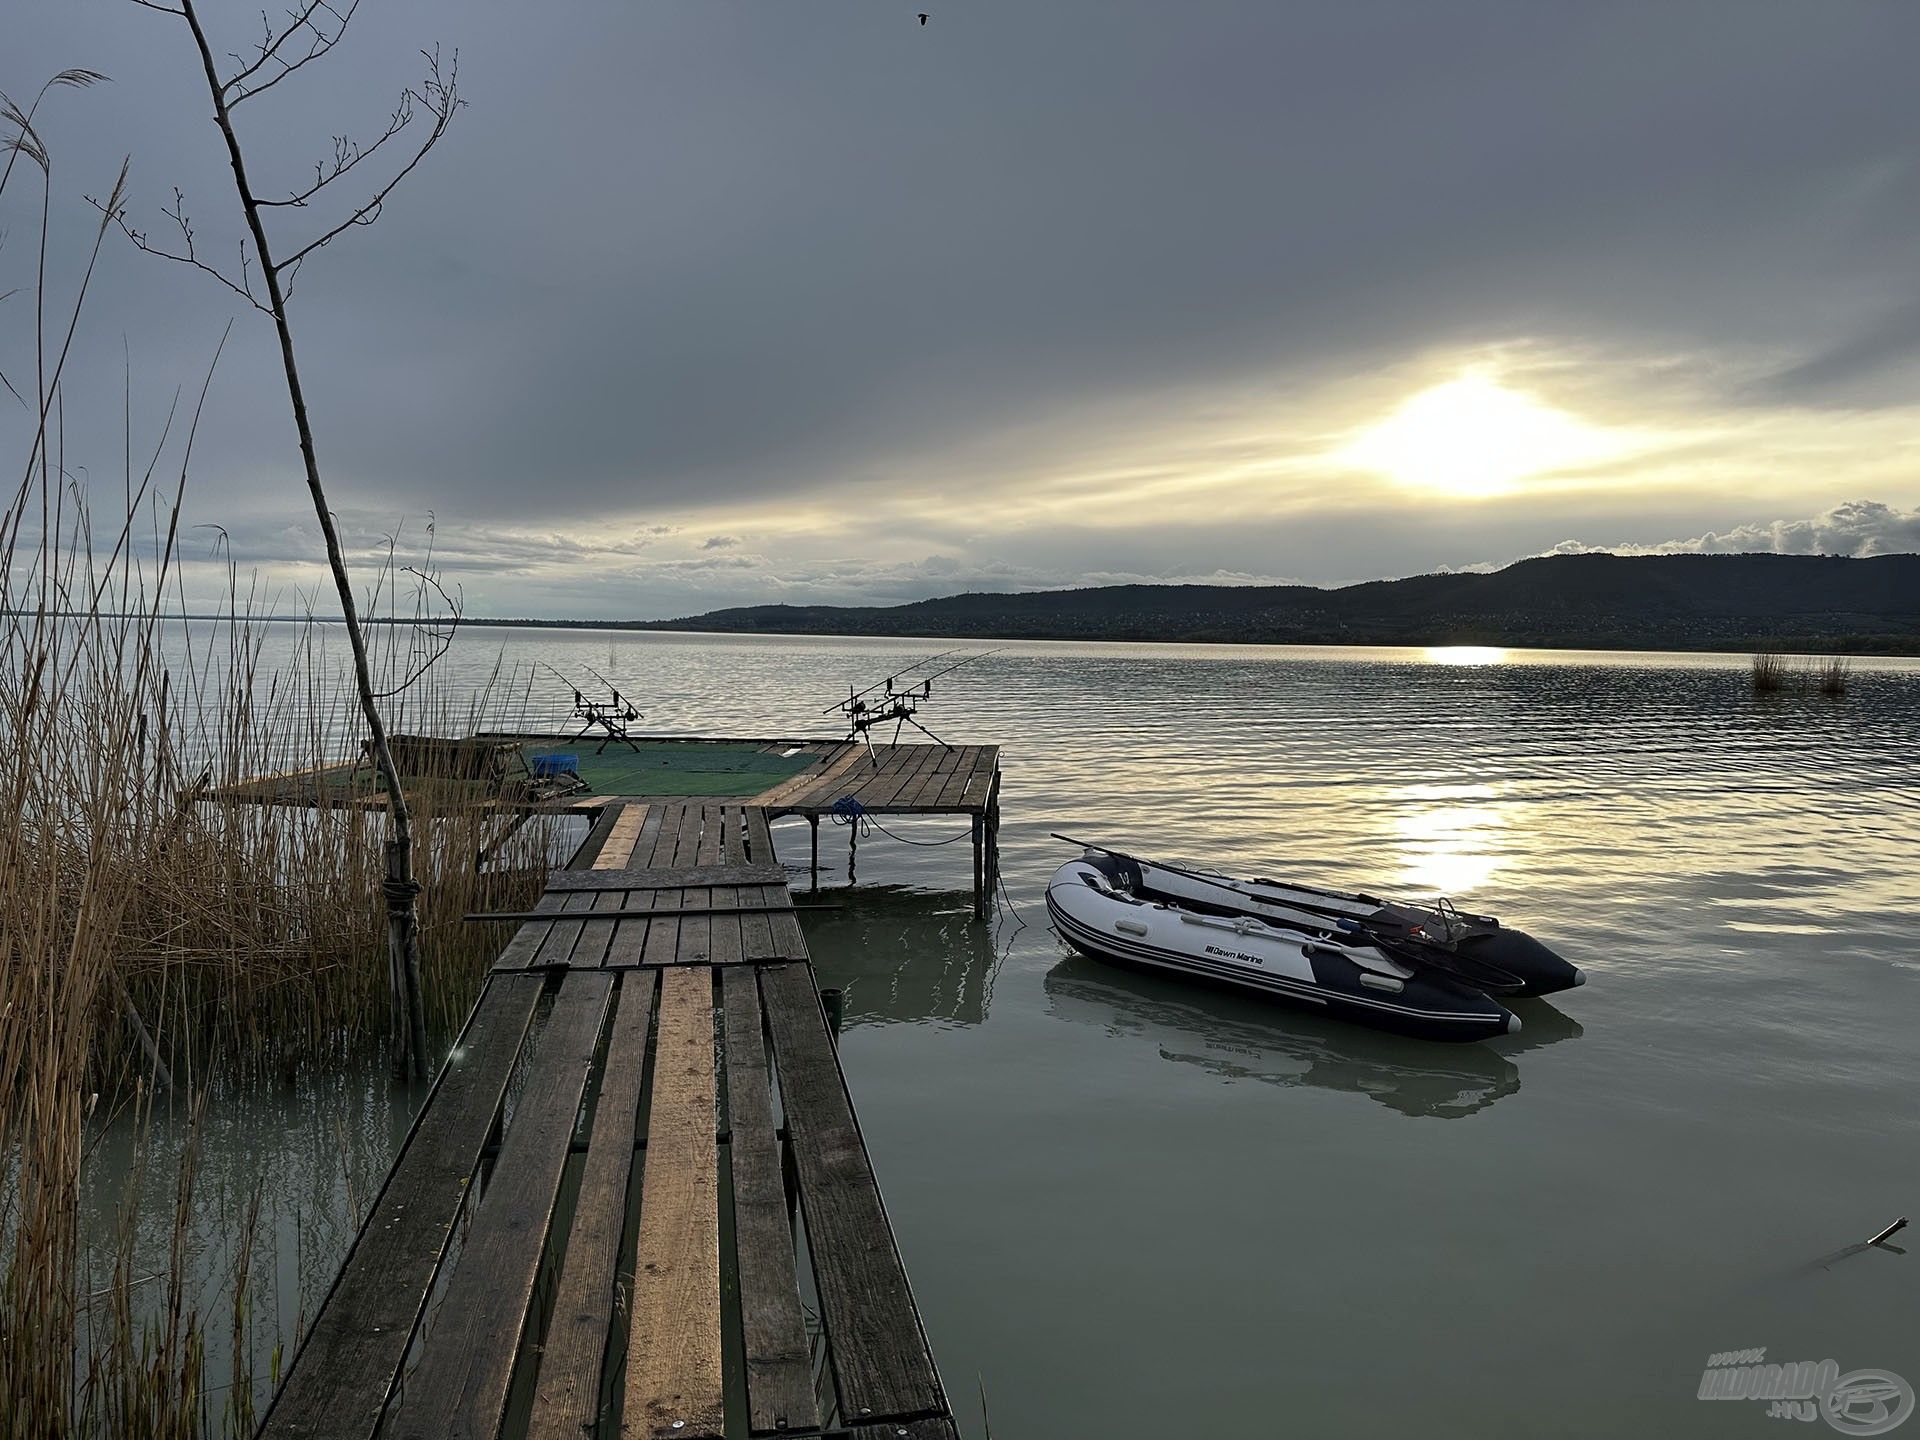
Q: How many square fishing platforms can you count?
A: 1